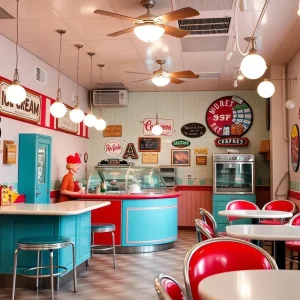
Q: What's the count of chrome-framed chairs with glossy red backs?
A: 7